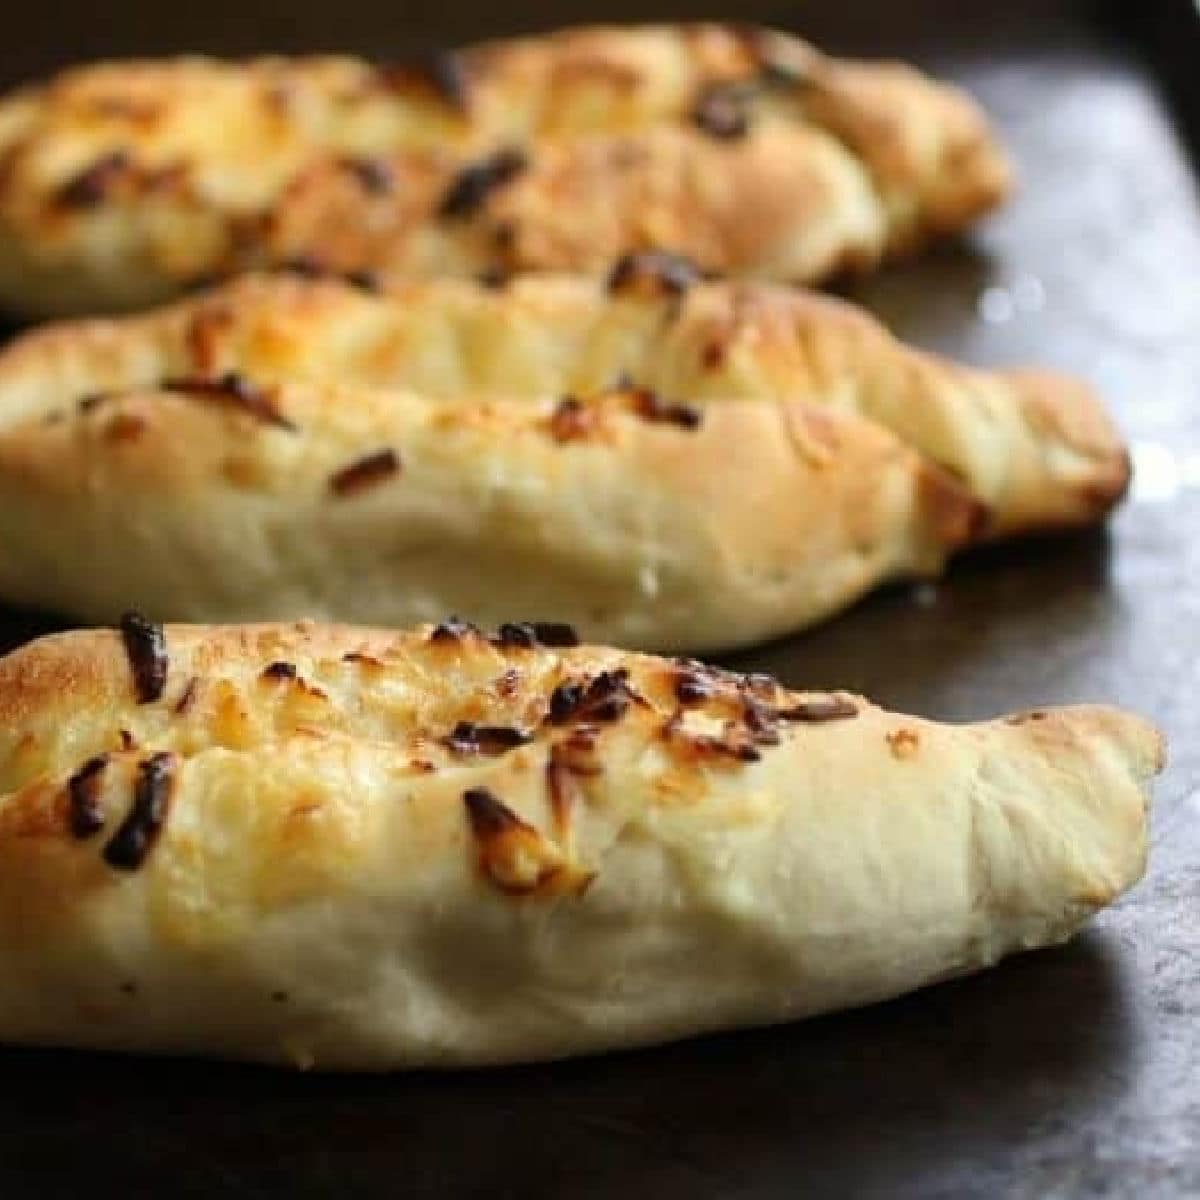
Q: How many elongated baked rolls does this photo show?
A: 3